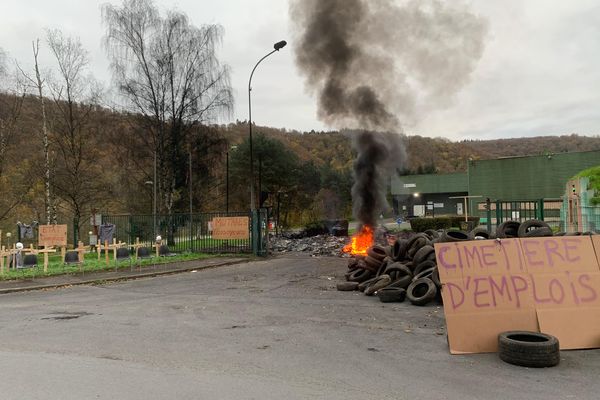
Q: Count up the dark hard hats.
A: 5